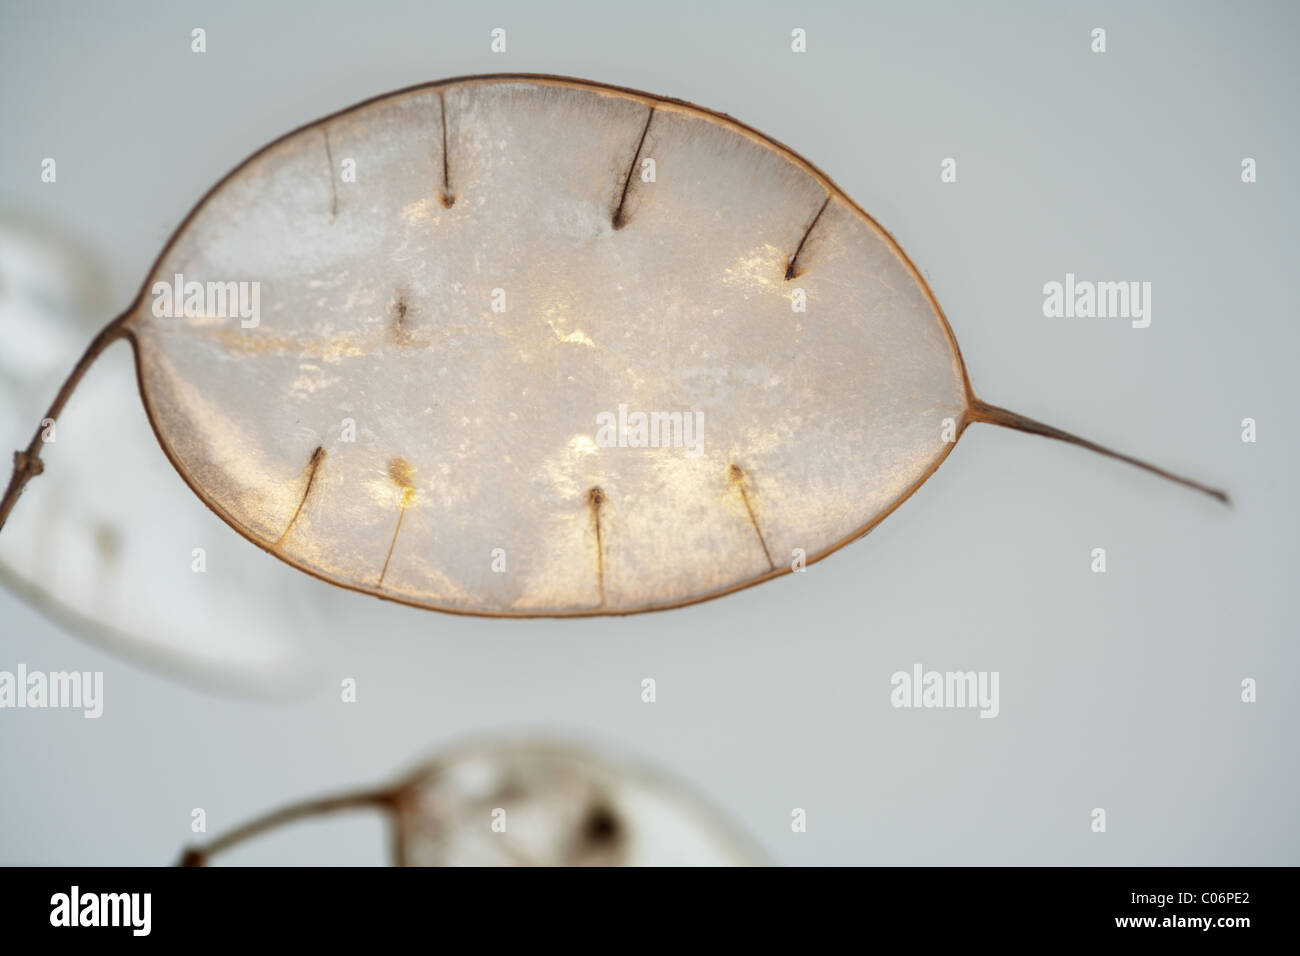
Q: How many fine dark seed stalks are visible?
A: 8